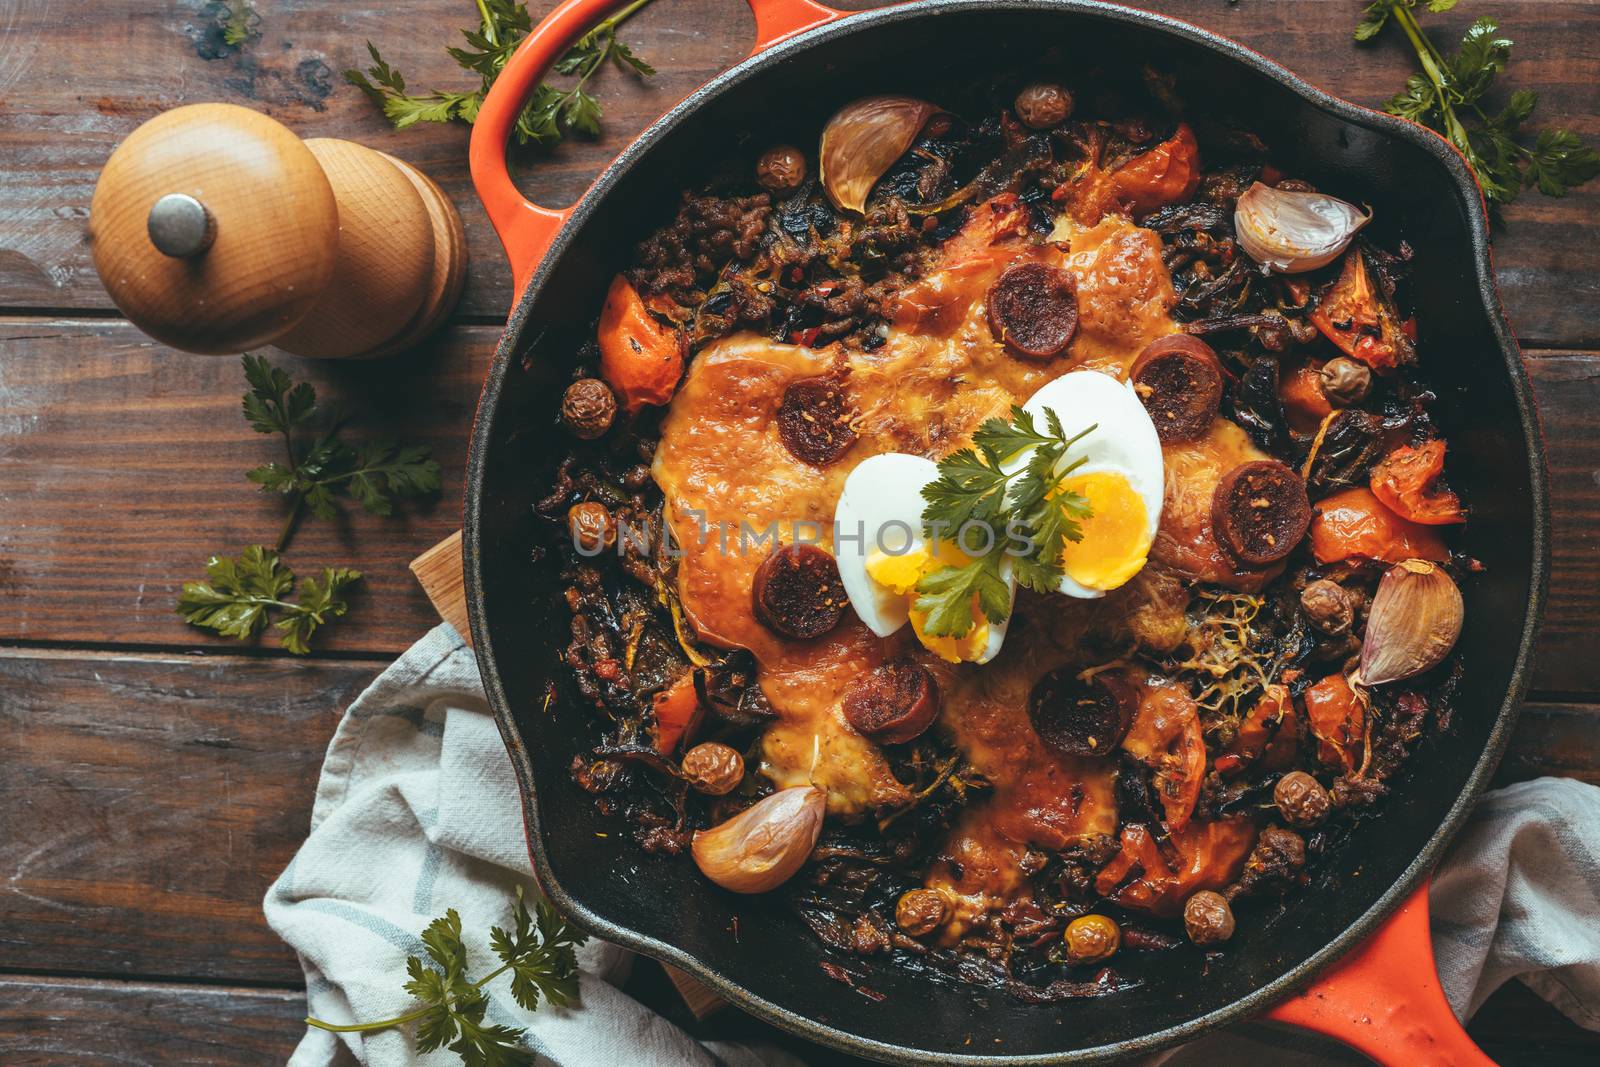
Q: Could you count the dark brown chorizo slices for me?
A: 7